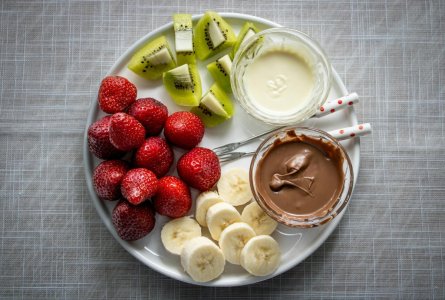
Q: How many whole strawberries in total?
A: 11